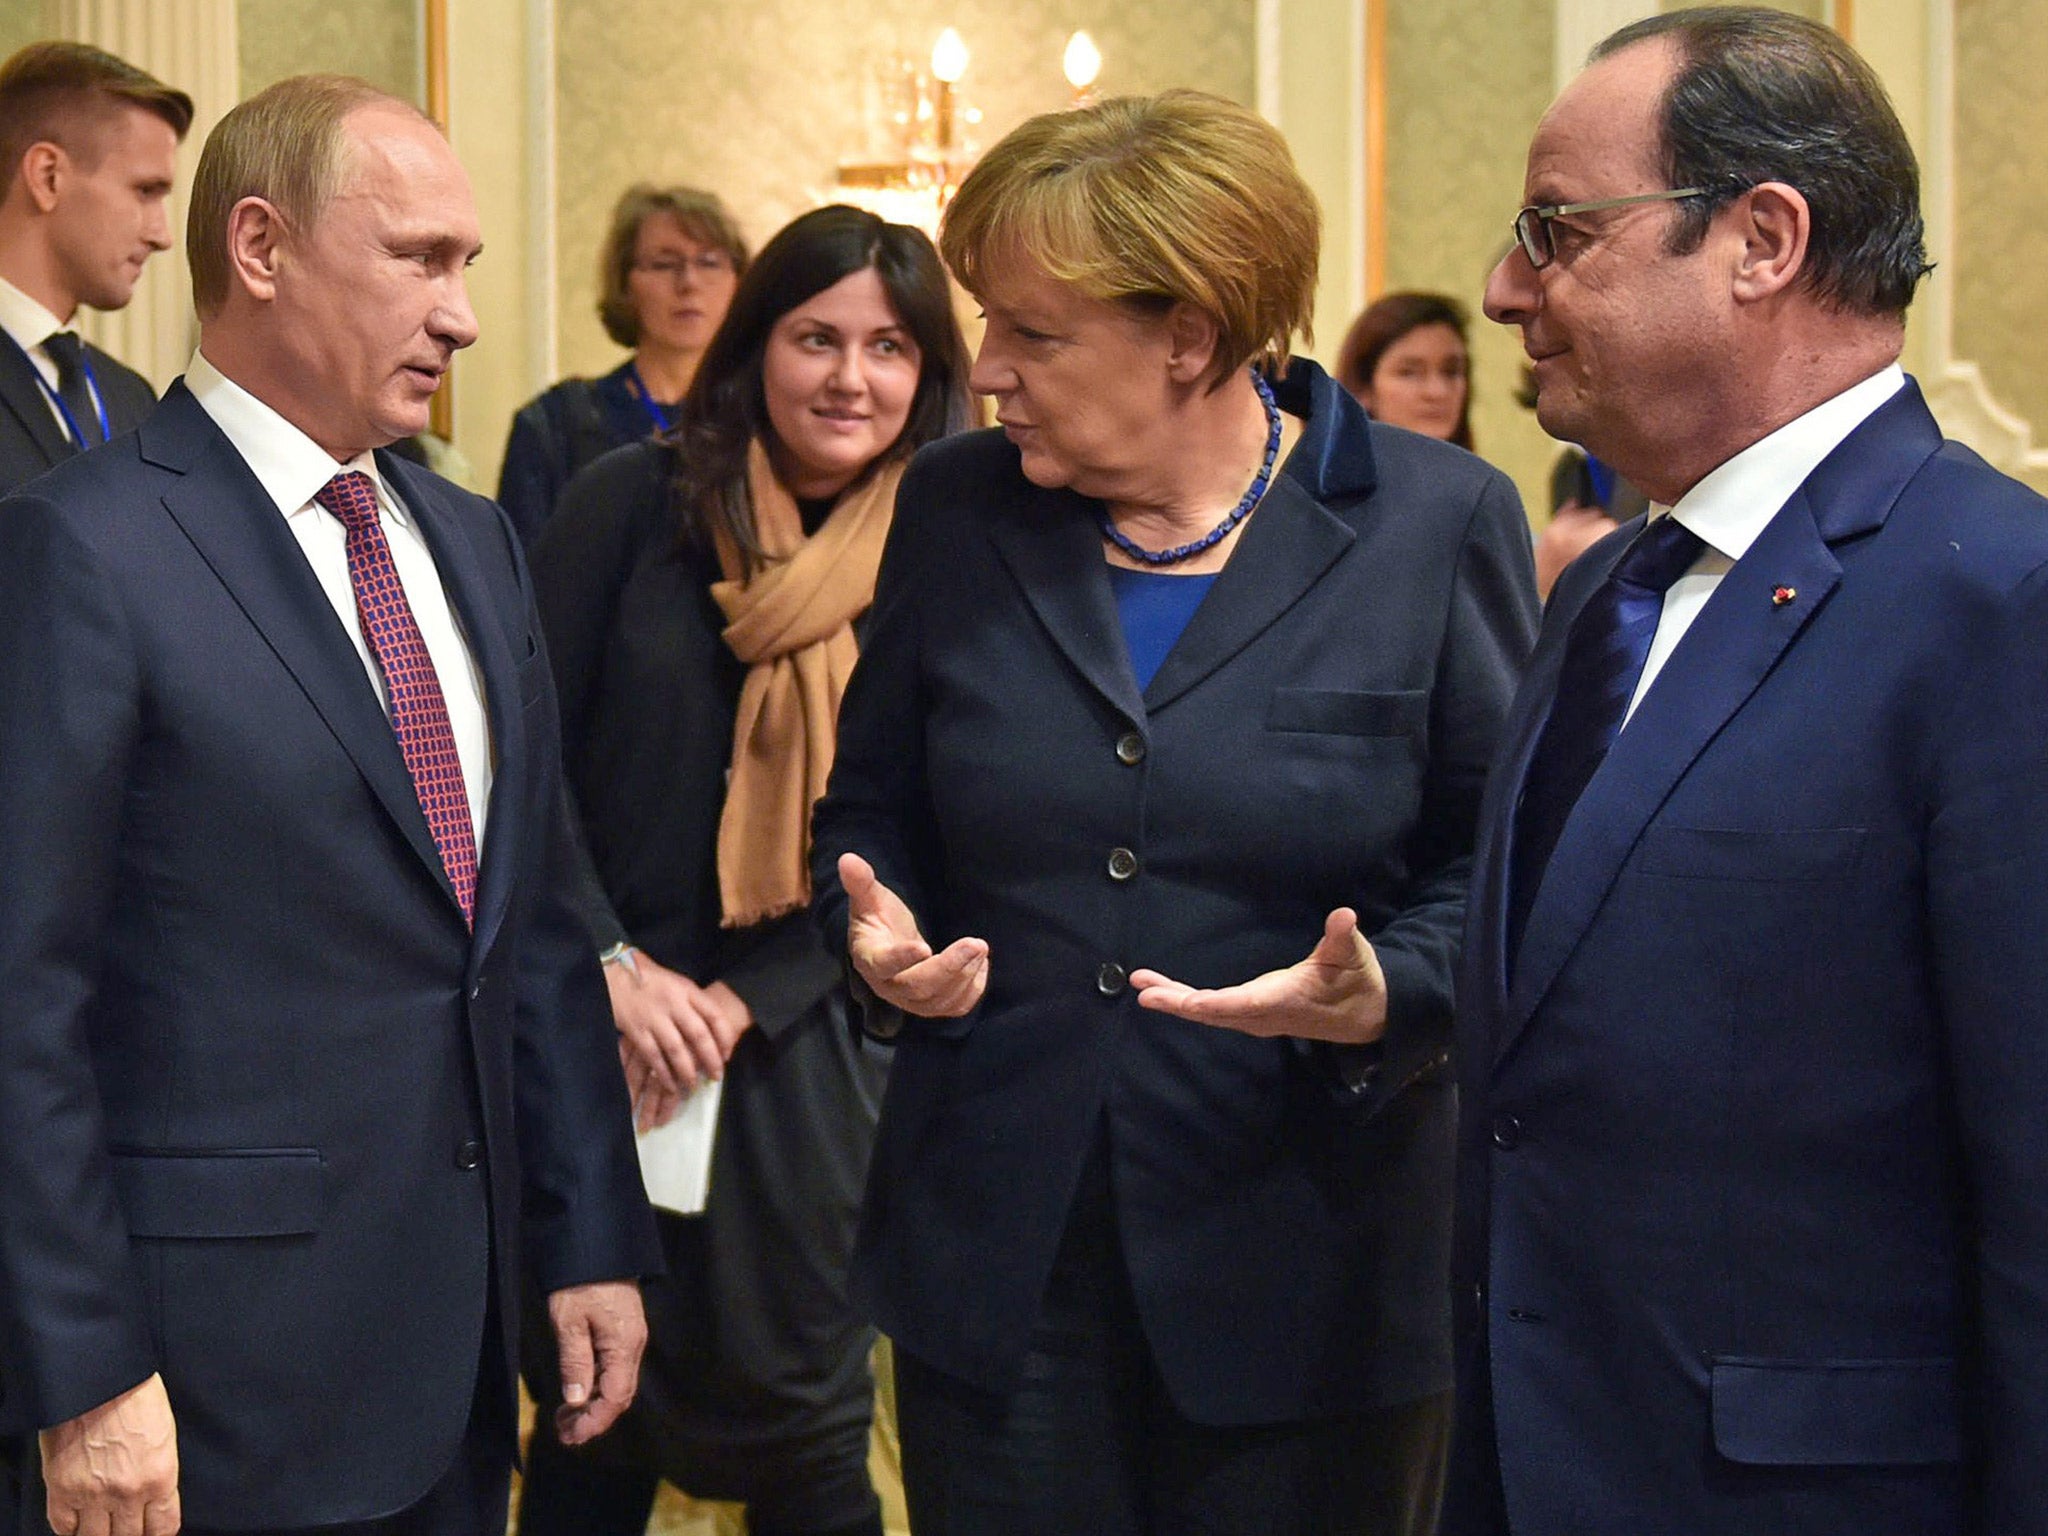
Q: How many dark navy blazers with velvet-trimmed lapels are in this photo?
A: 1